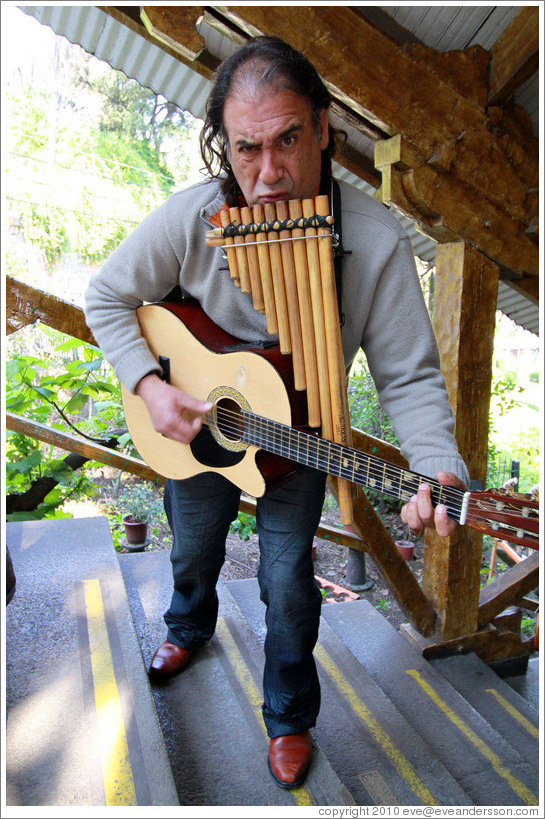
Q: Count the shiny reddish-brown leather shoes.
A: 2